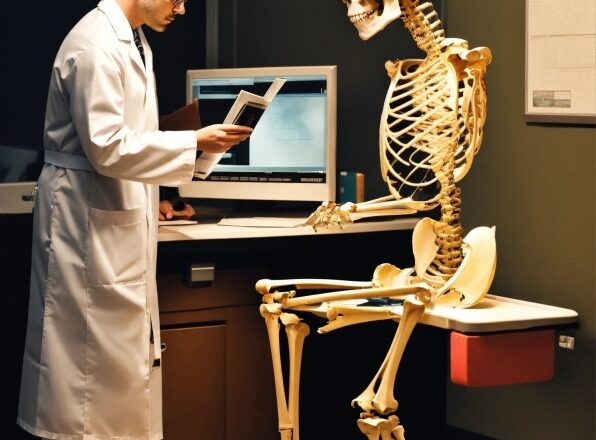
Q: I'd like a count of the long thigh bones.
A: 2